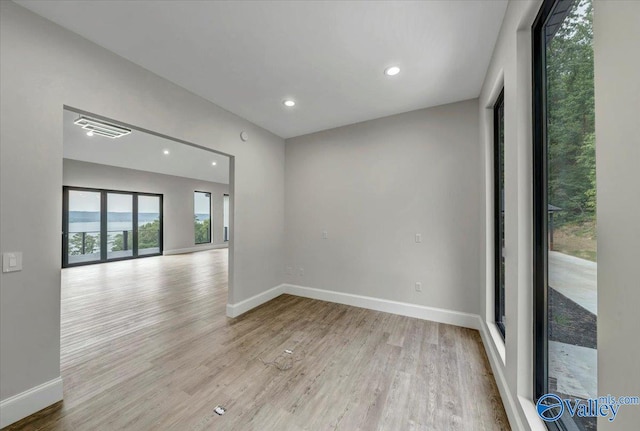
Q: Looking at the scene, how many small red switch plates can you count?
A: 0